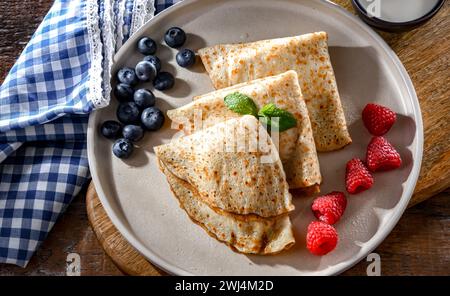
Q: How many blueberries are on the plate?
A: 14